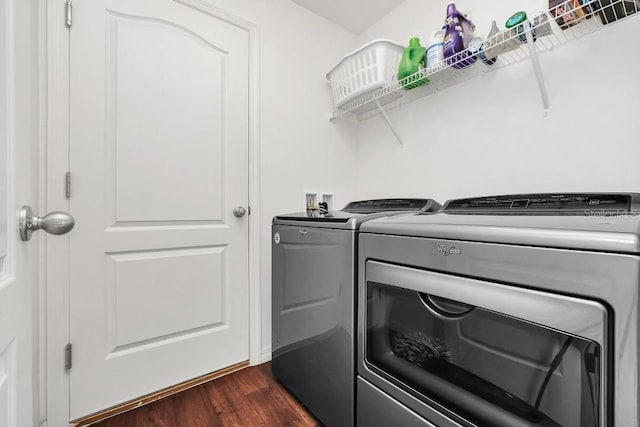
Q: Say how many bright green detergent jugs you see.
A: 1